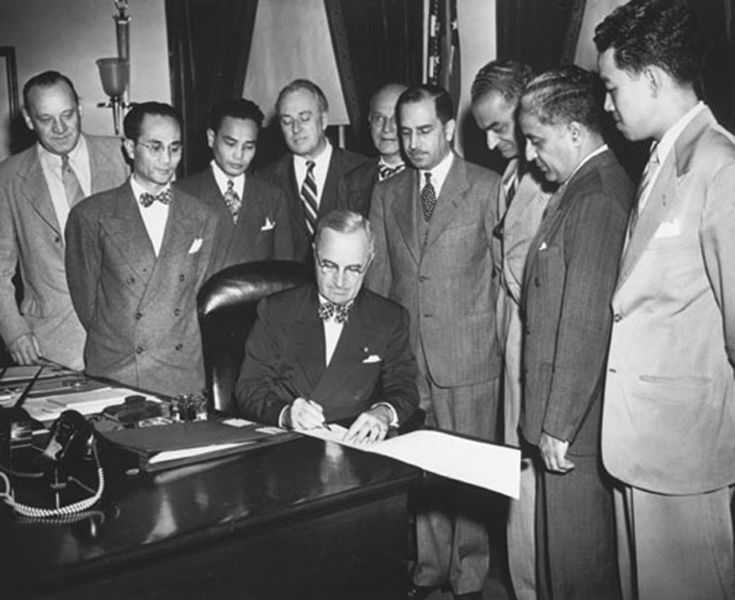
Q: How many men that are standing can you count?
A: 9